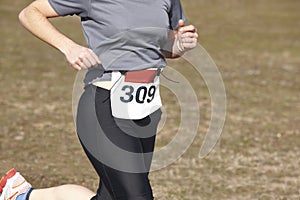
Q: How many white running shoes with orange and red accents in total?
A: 1